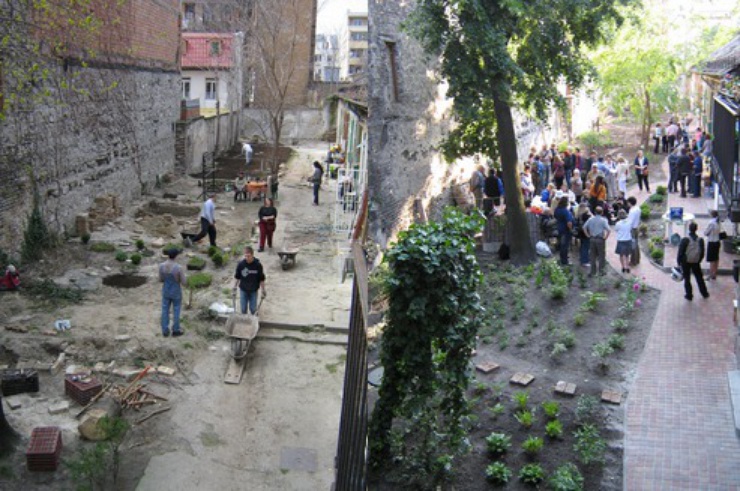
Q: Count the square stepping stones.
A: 4